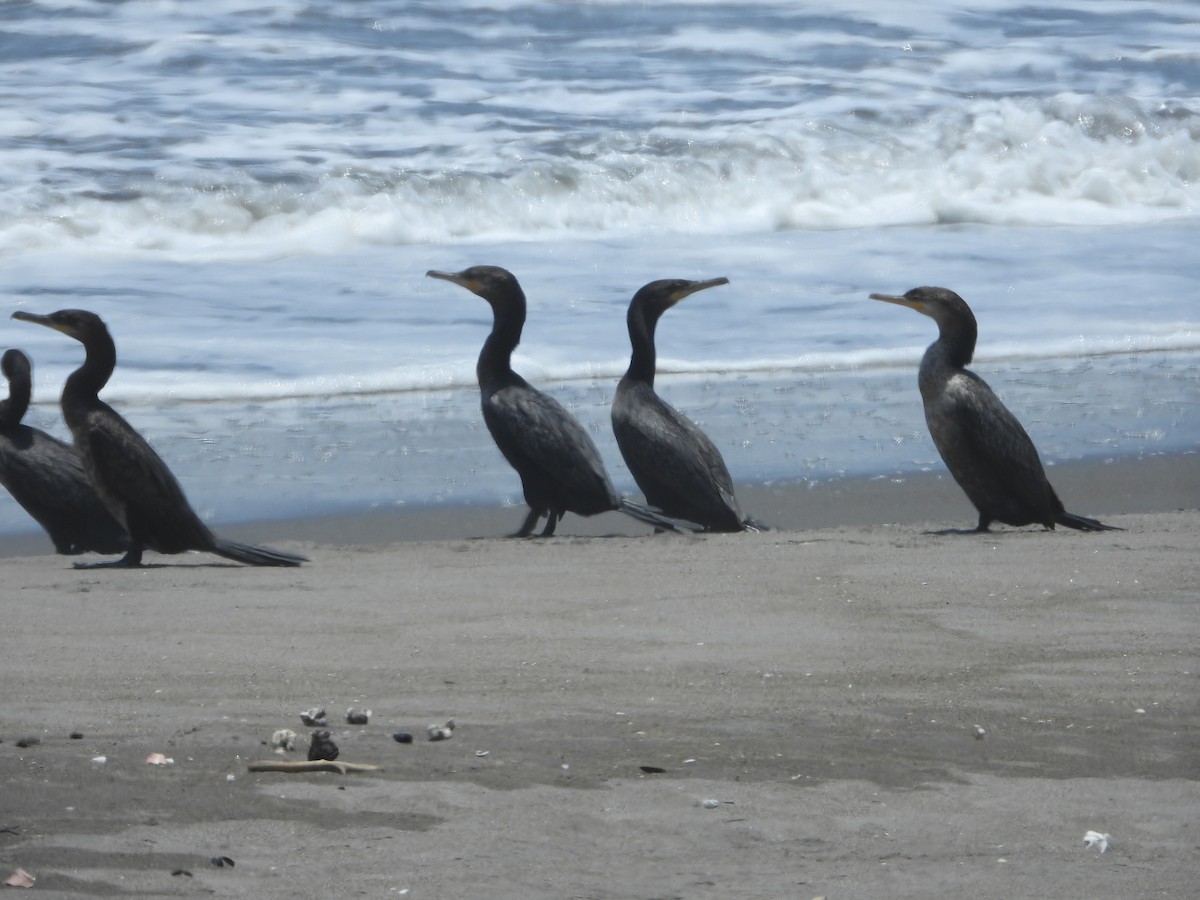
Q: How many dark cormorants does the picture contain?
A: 5